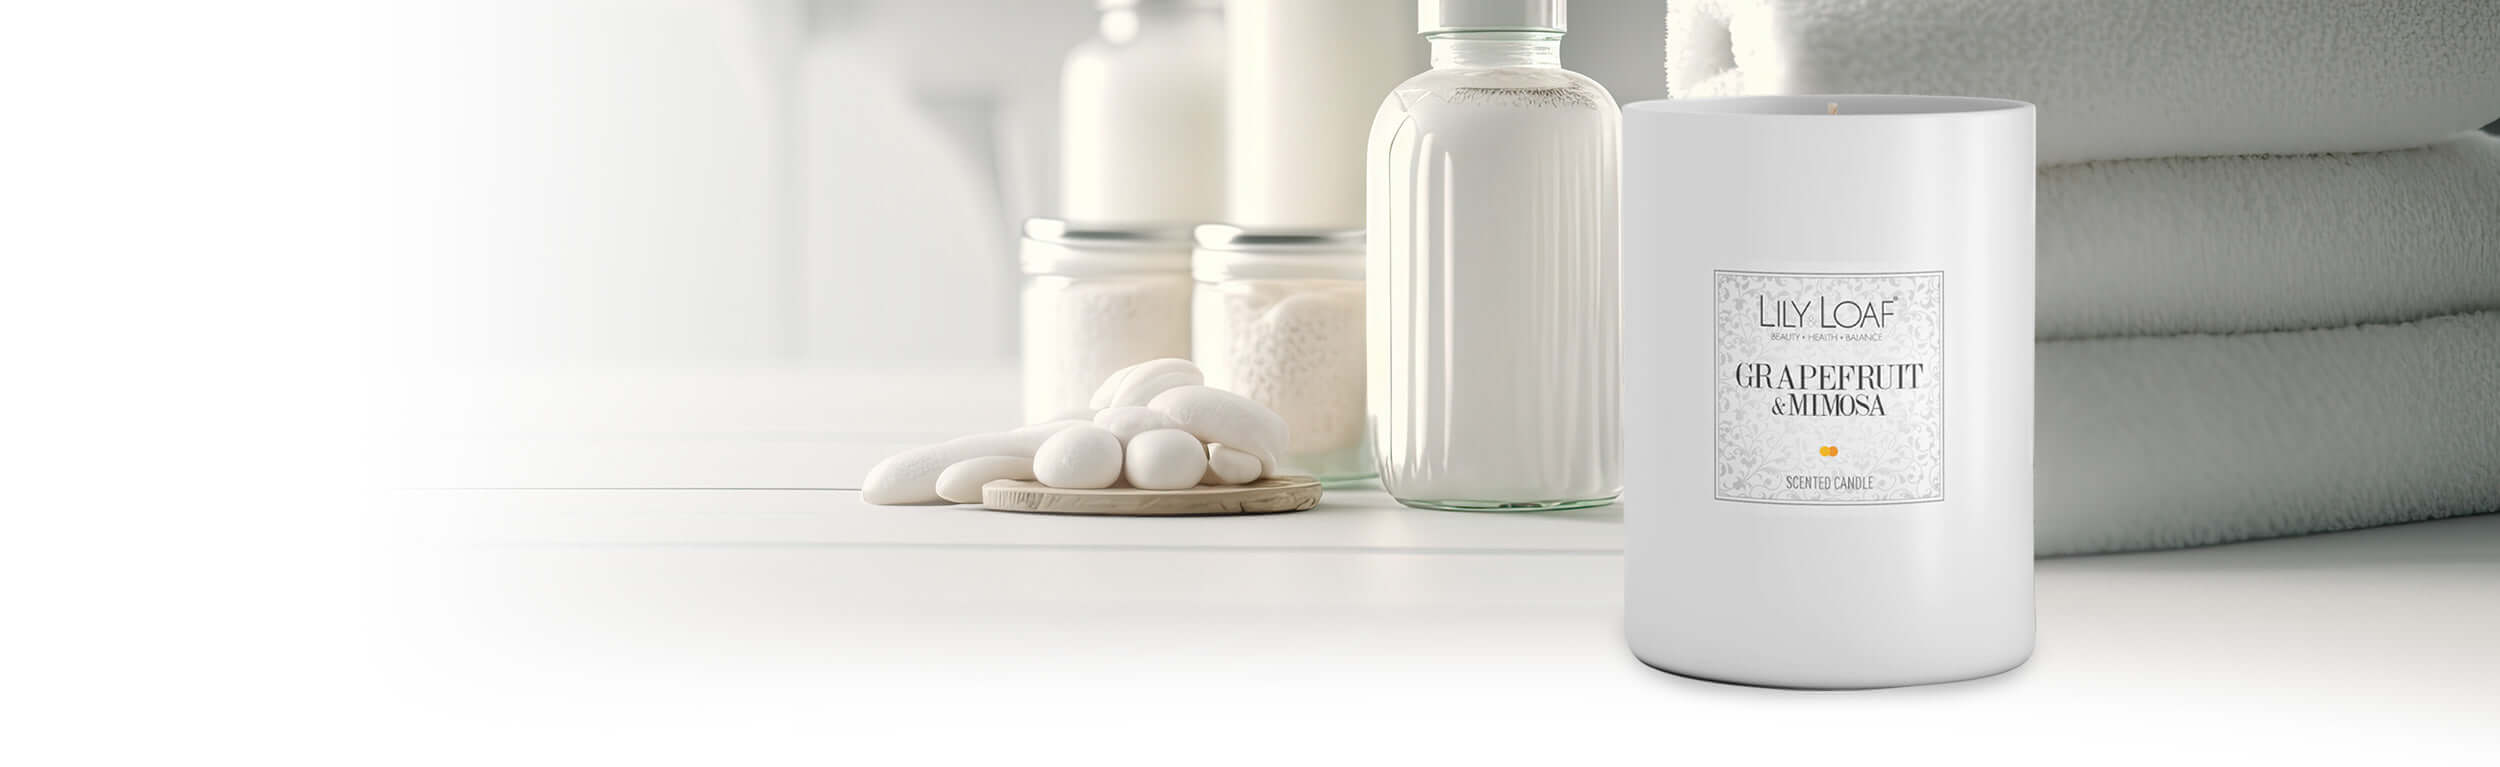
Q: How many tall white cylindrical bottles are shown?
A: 3